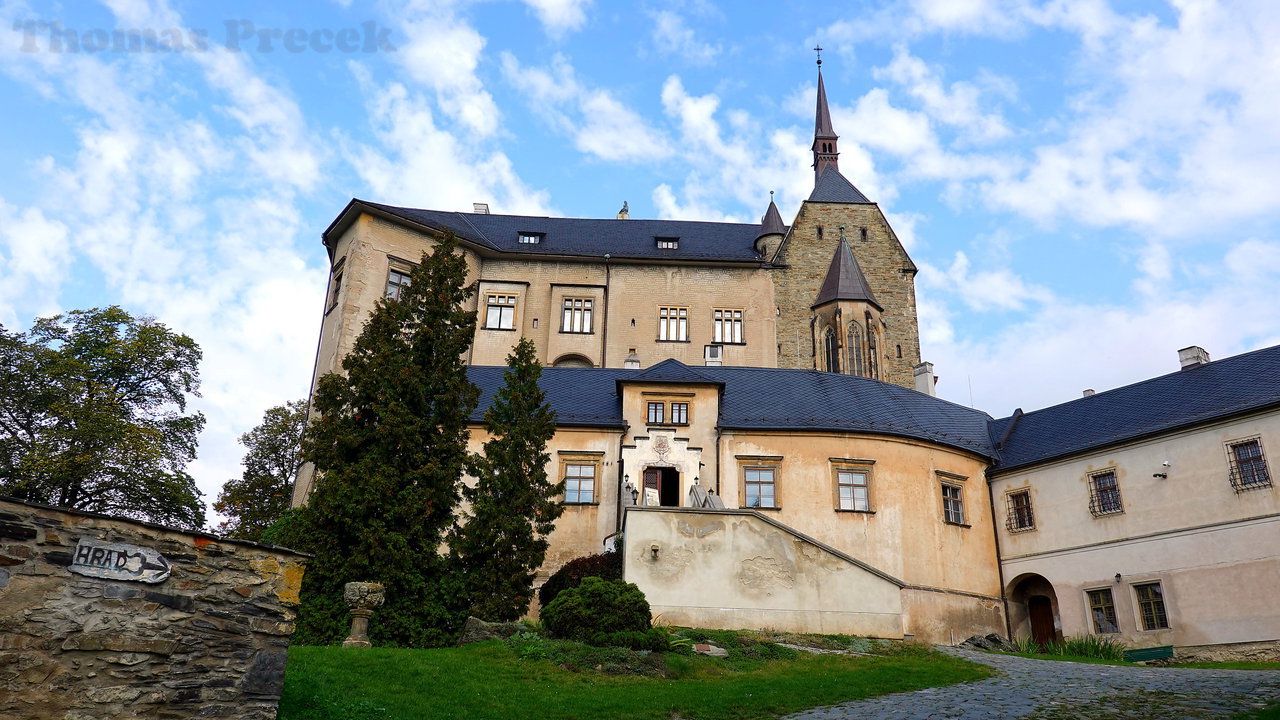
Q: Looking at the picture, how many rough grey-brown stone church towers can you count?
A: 1